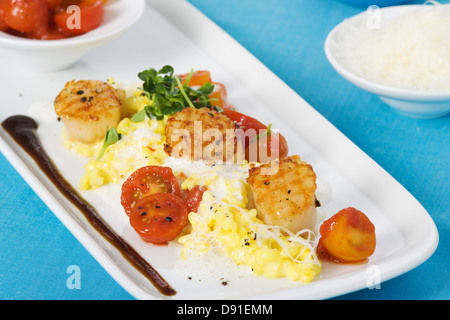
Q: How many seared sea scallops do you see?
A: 3